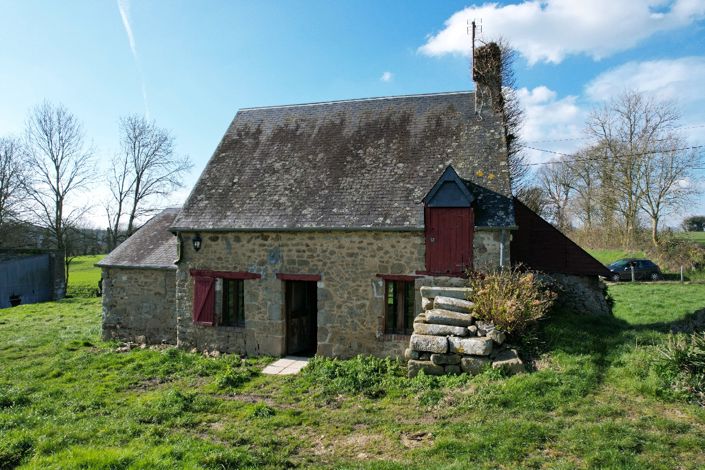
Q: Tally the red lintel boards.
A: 3